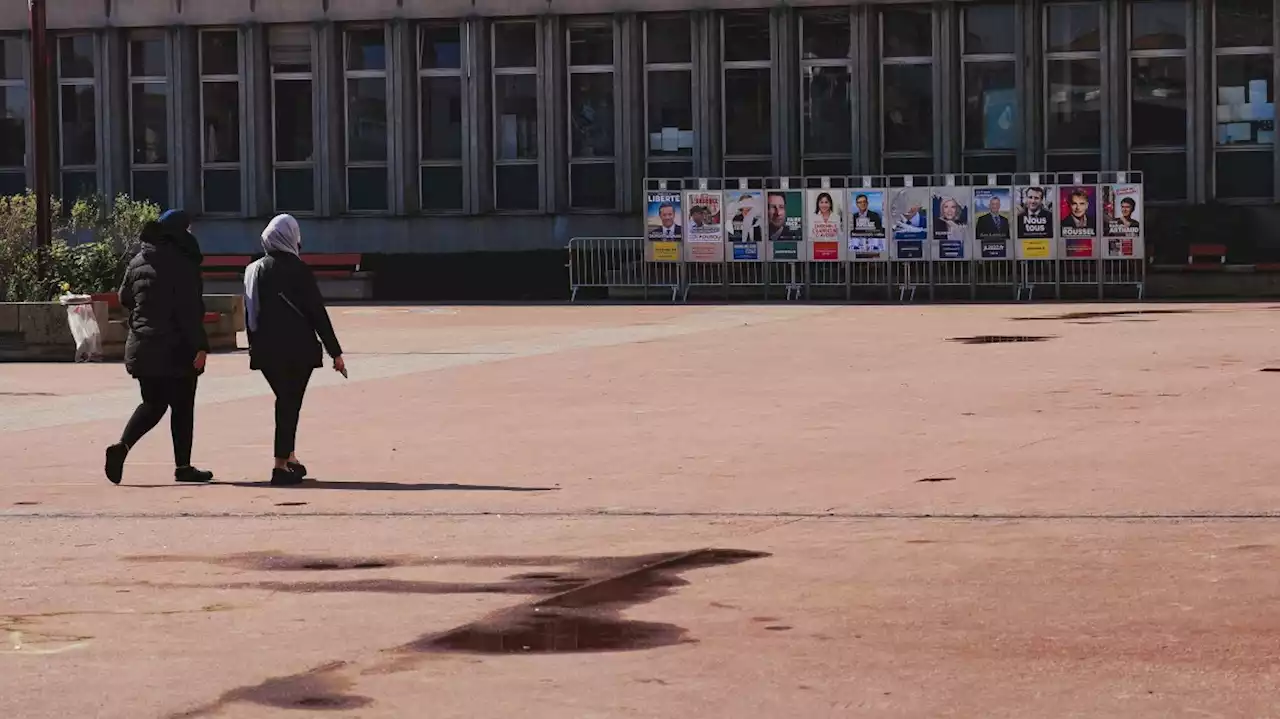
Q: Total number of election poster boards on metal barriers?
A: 12